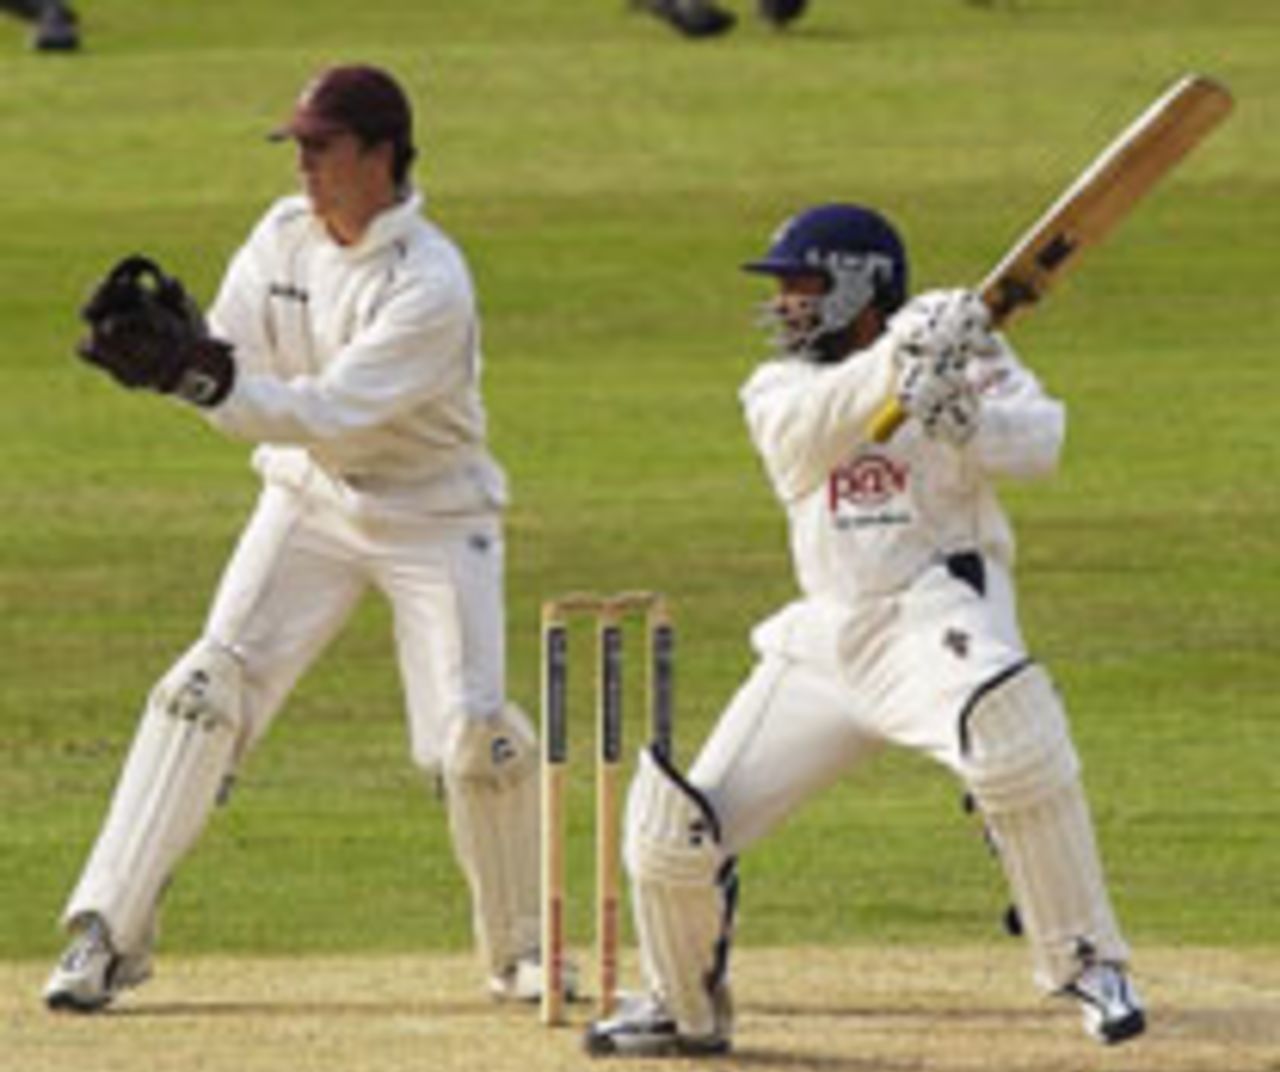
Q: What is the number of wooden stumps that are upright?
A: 3